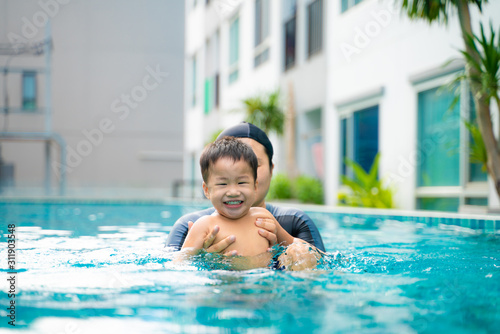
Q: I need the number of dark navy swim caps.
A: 1